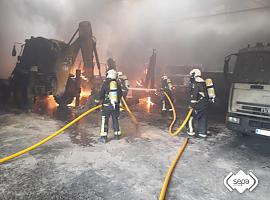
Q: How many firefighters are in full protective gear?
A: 4